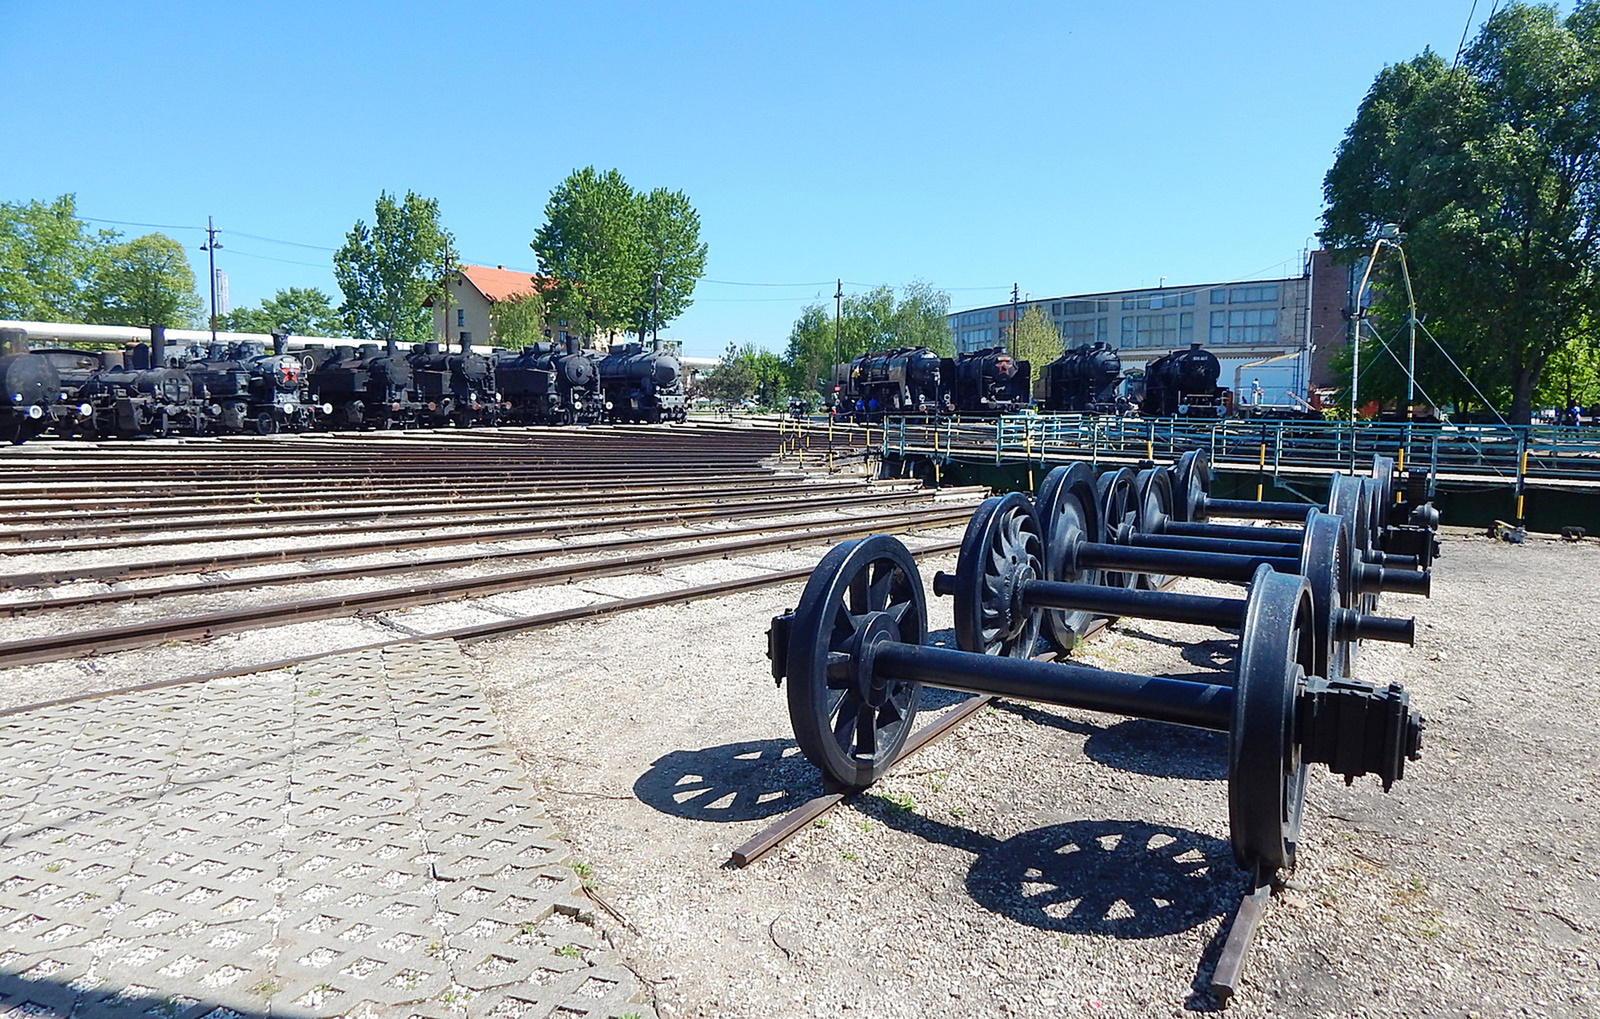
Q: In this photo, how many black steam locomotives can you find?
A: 11